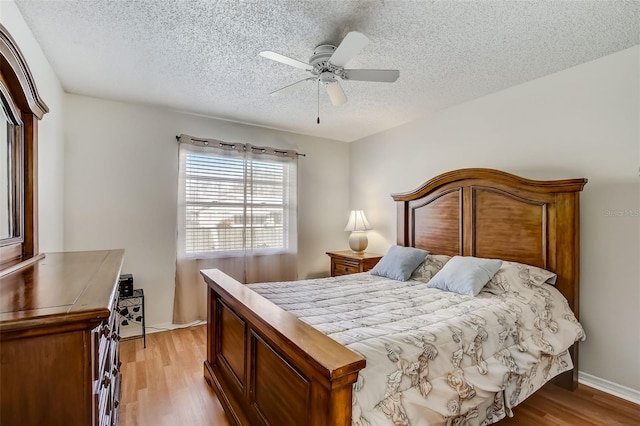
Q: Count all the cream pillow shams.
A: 2